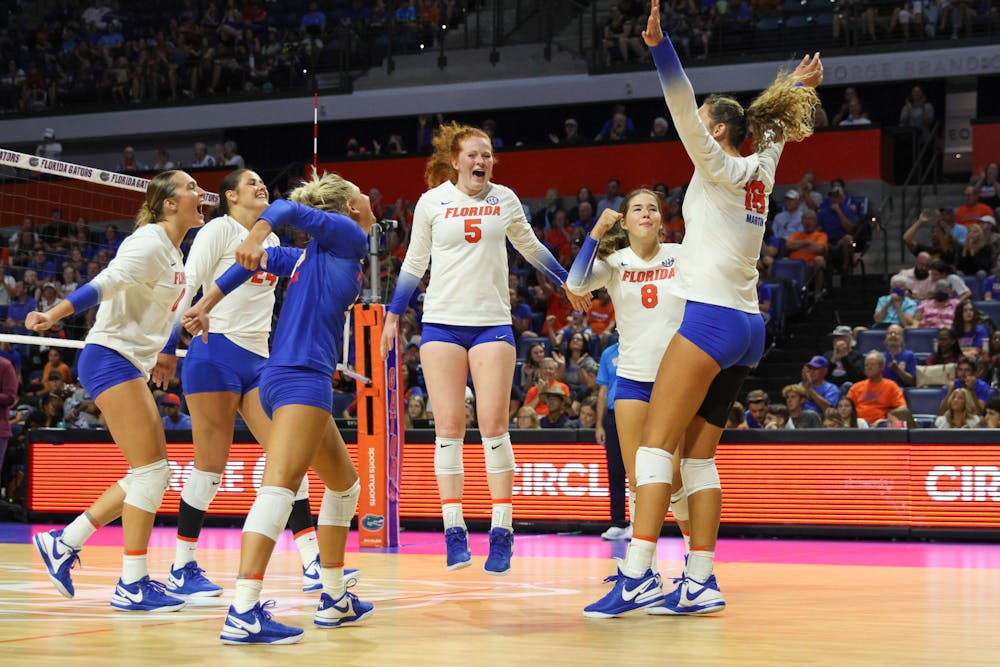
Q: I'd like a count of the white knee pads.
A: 12